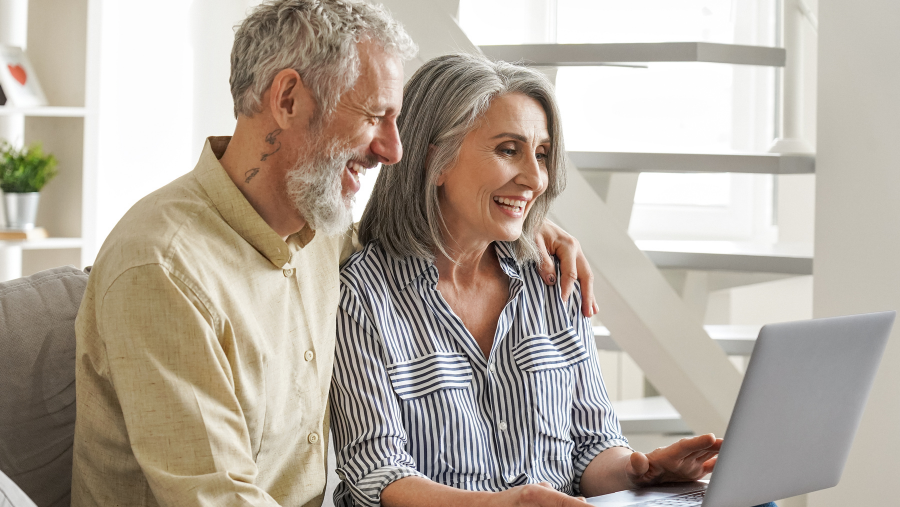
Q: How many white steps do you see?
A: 5